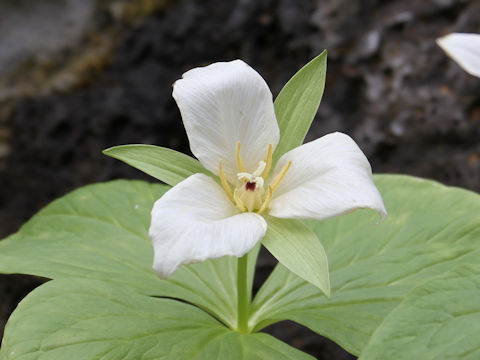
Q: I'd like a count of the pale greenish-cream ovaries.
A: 1